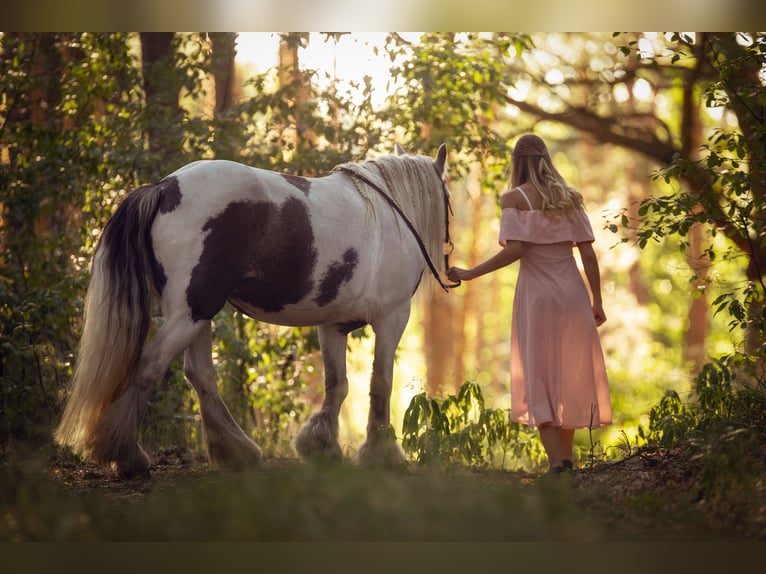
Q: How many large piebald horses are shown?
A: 1